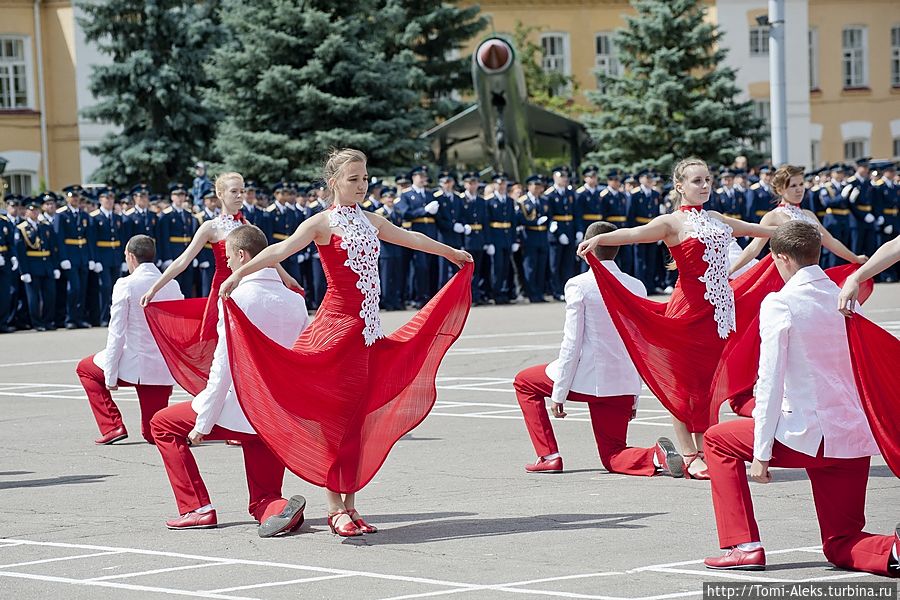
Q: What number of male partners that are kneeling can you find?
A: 4